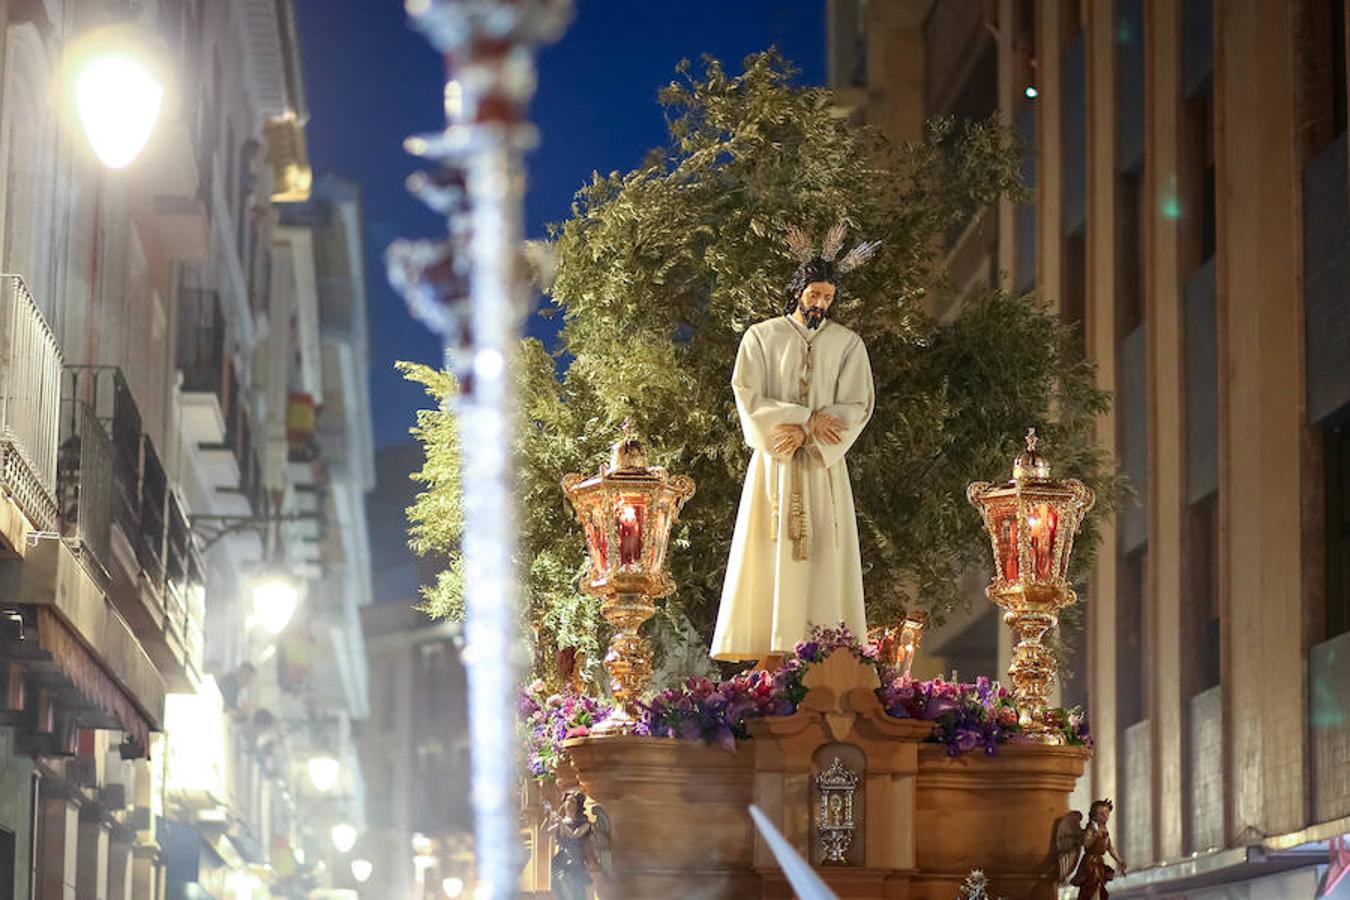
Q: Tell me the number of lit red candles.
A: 2